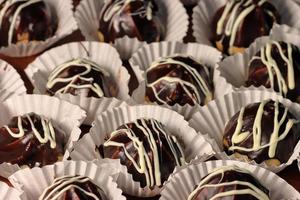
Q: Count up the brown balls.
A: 11